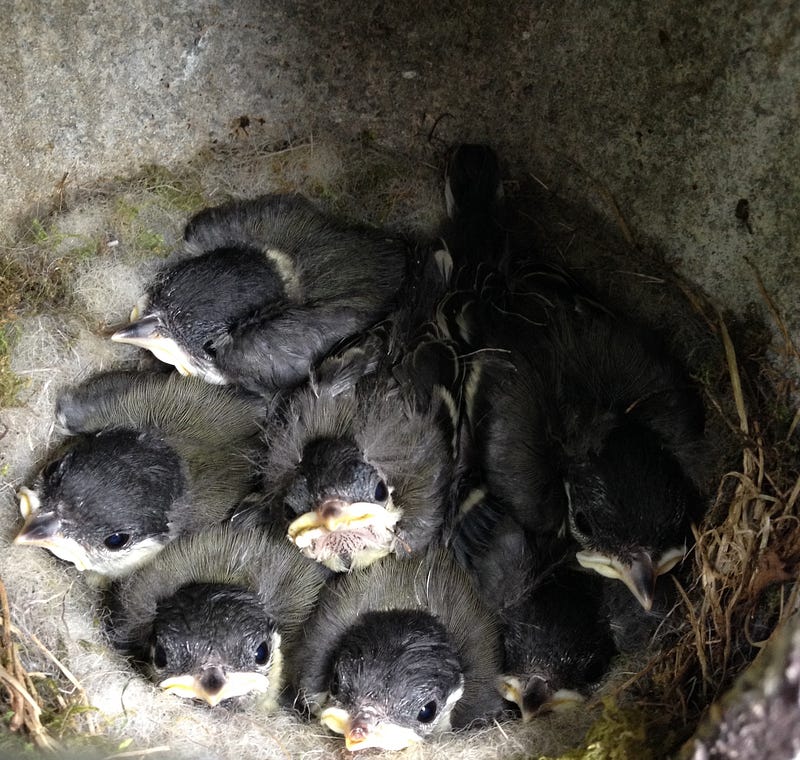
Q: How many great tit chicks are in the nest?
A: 7